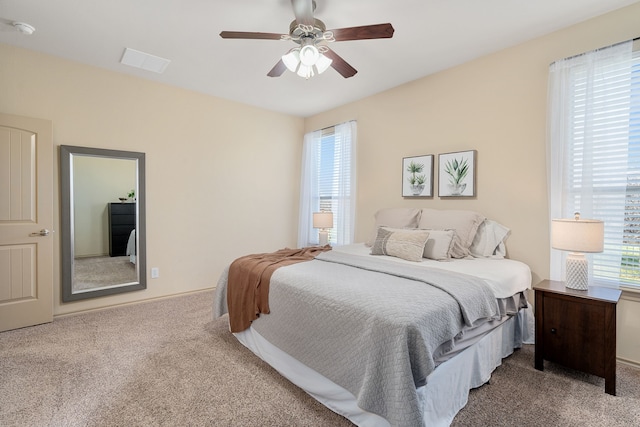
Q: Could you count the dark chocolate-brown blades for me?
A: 4